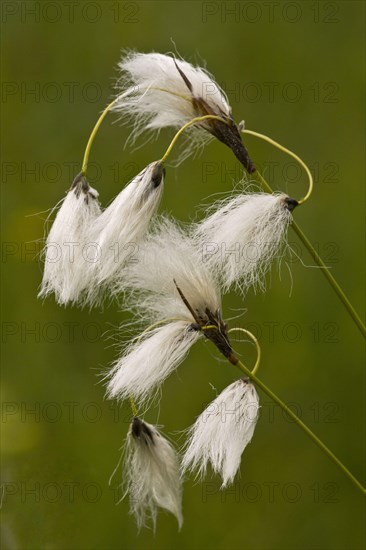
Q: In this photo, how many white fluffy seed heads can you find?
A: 8